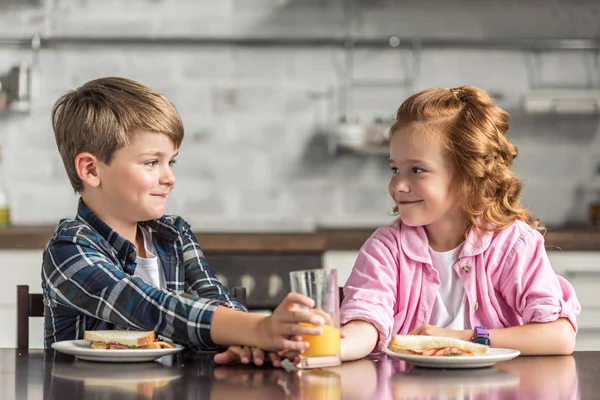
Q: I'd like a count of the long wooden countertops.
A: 1